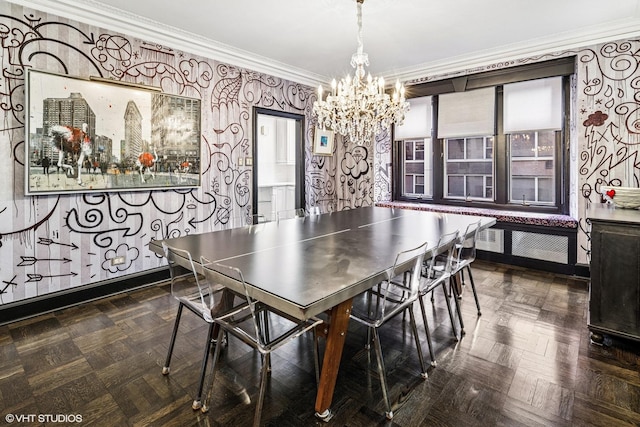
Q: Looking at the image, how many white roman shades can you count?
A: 3